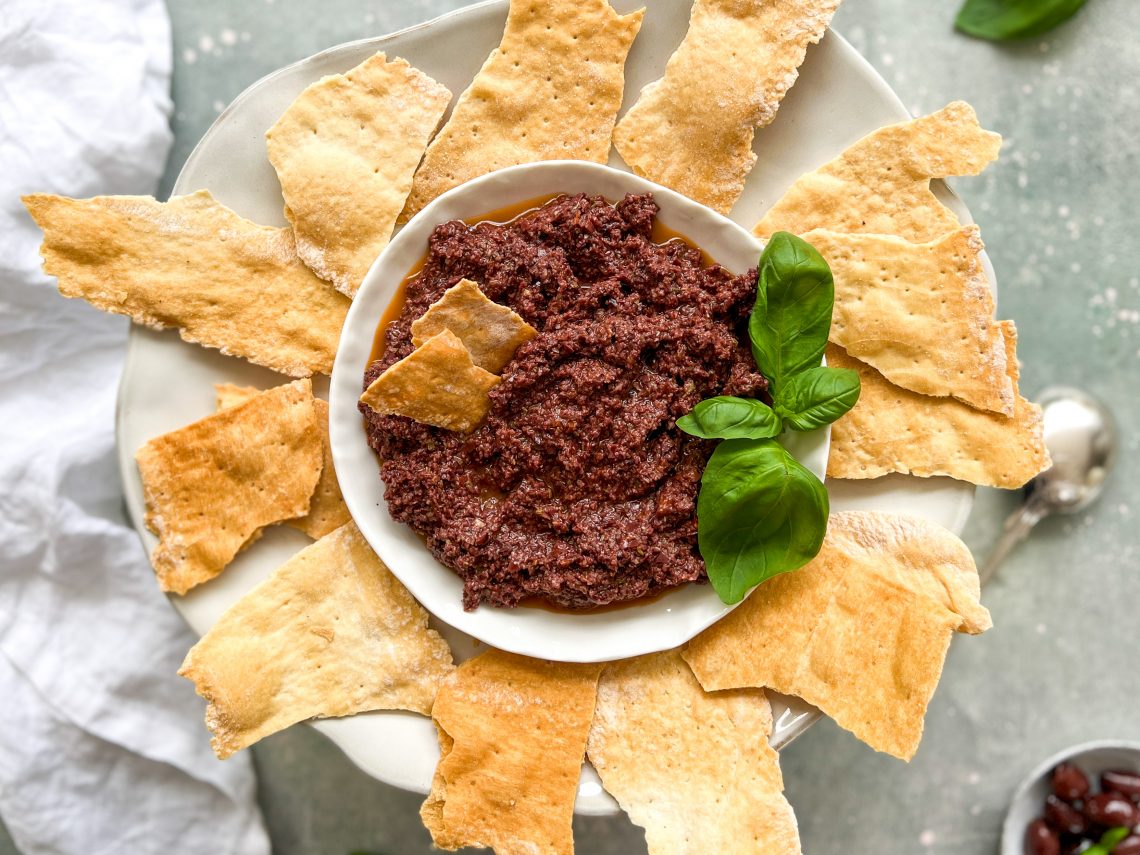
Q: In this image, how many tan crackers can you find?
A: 15